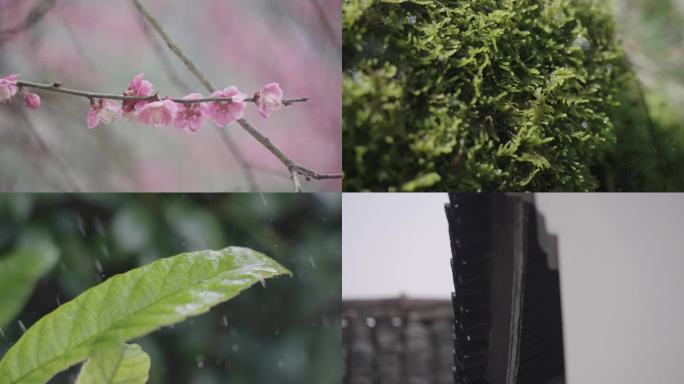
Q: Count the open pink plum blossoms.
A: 7